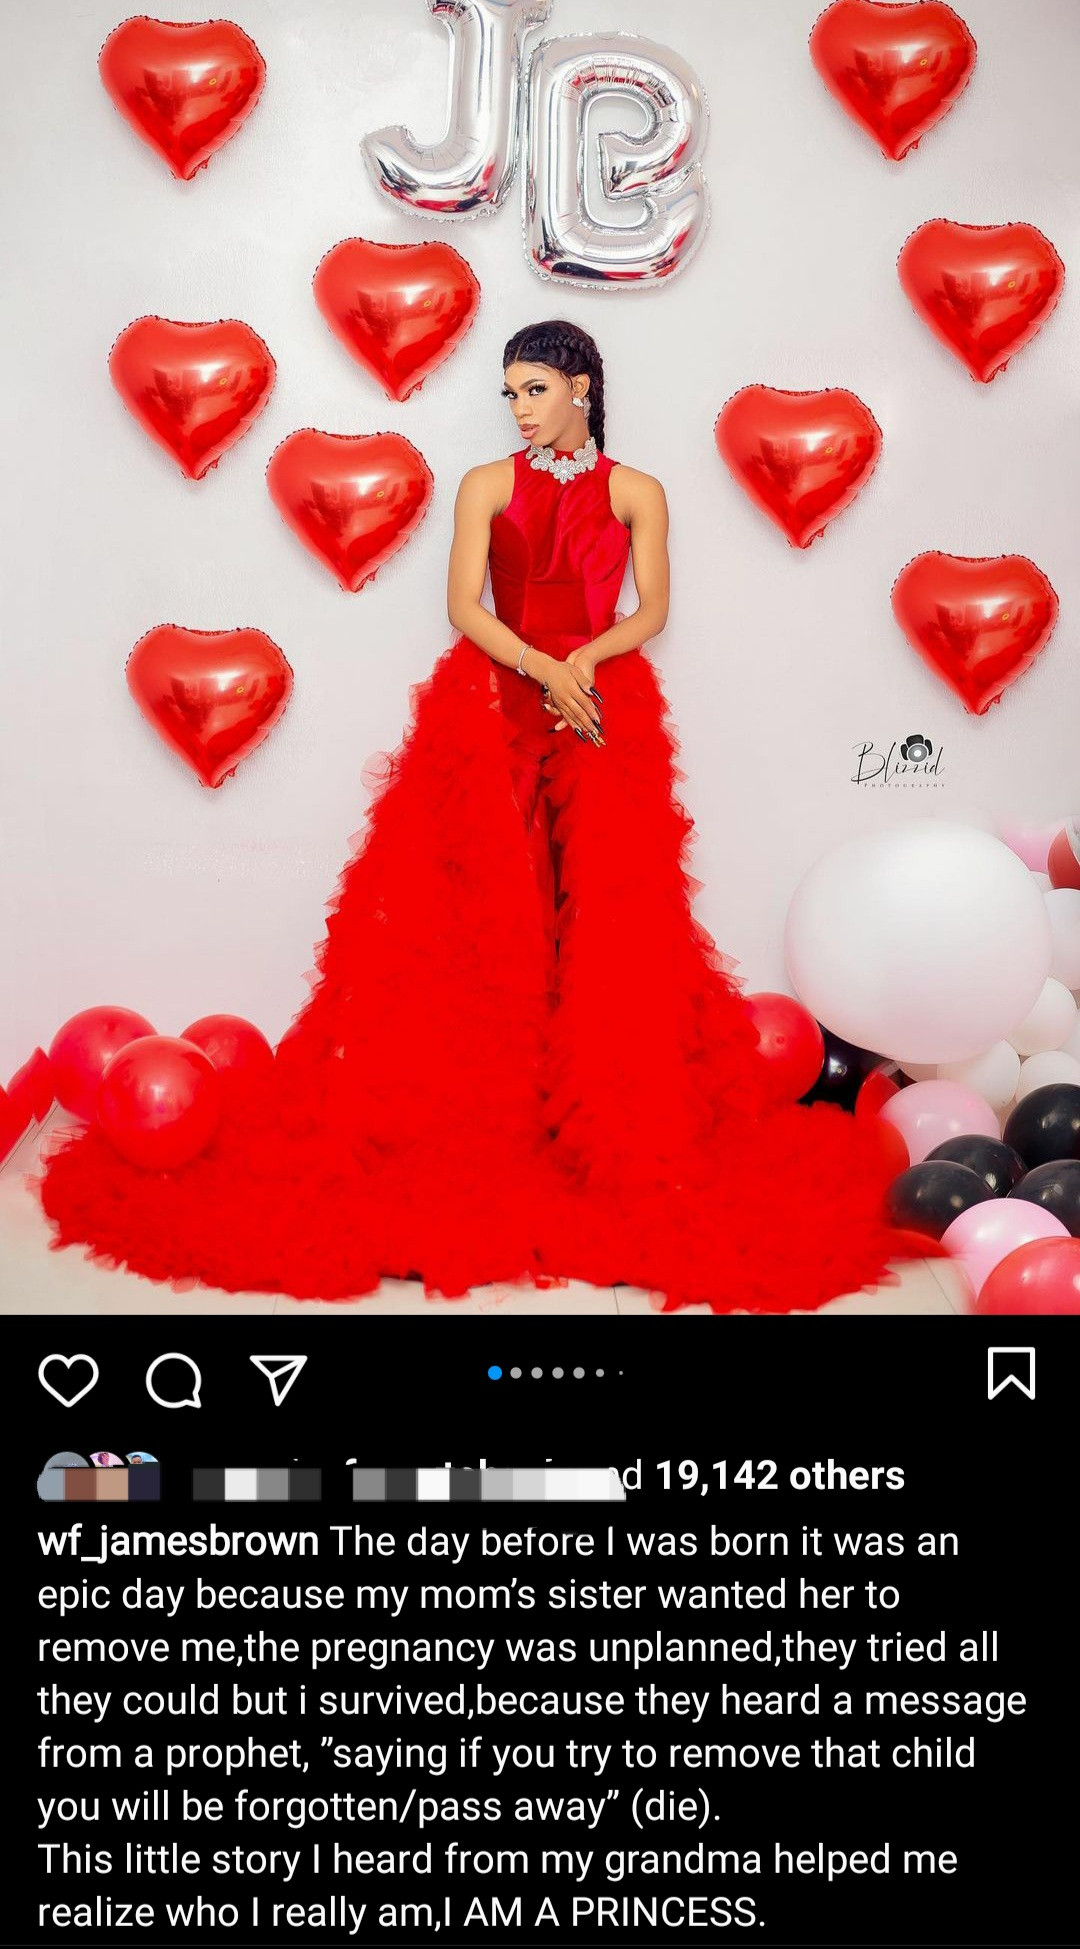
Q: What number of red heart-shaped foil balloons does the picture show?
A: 9